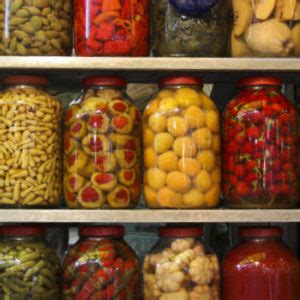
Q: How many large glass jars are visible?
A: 12